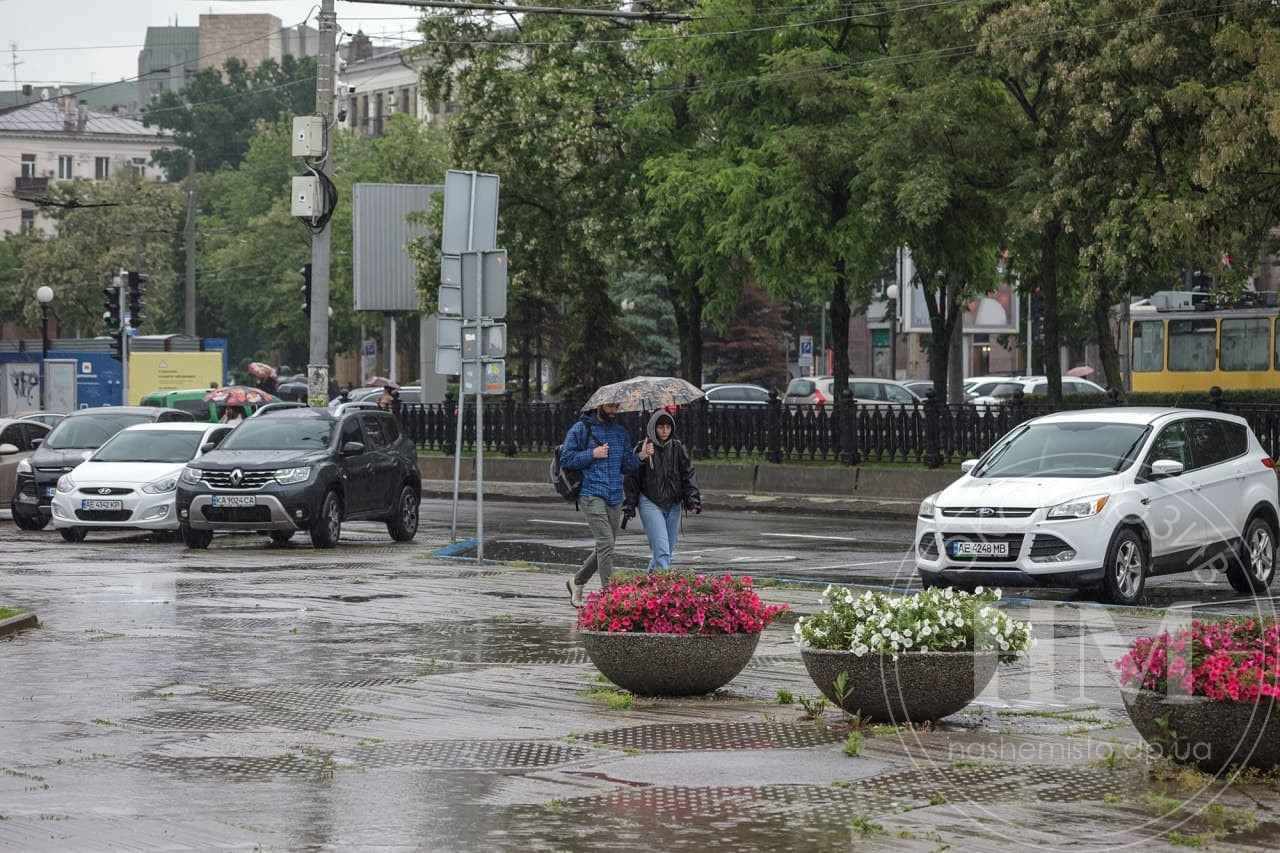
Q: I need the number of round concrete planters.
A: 3